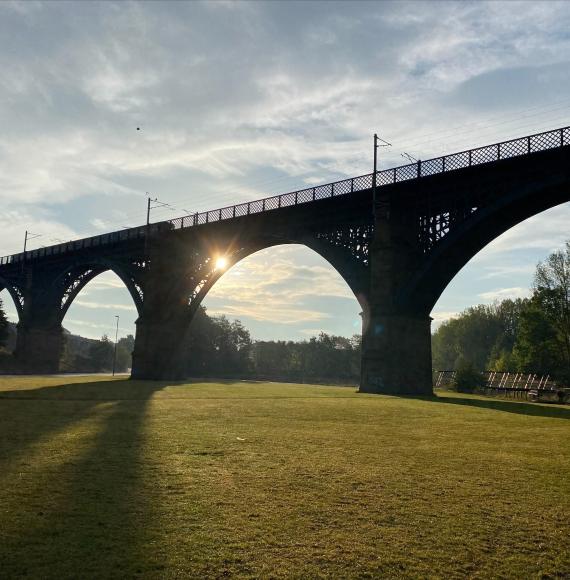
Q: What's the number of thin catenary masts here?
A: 3